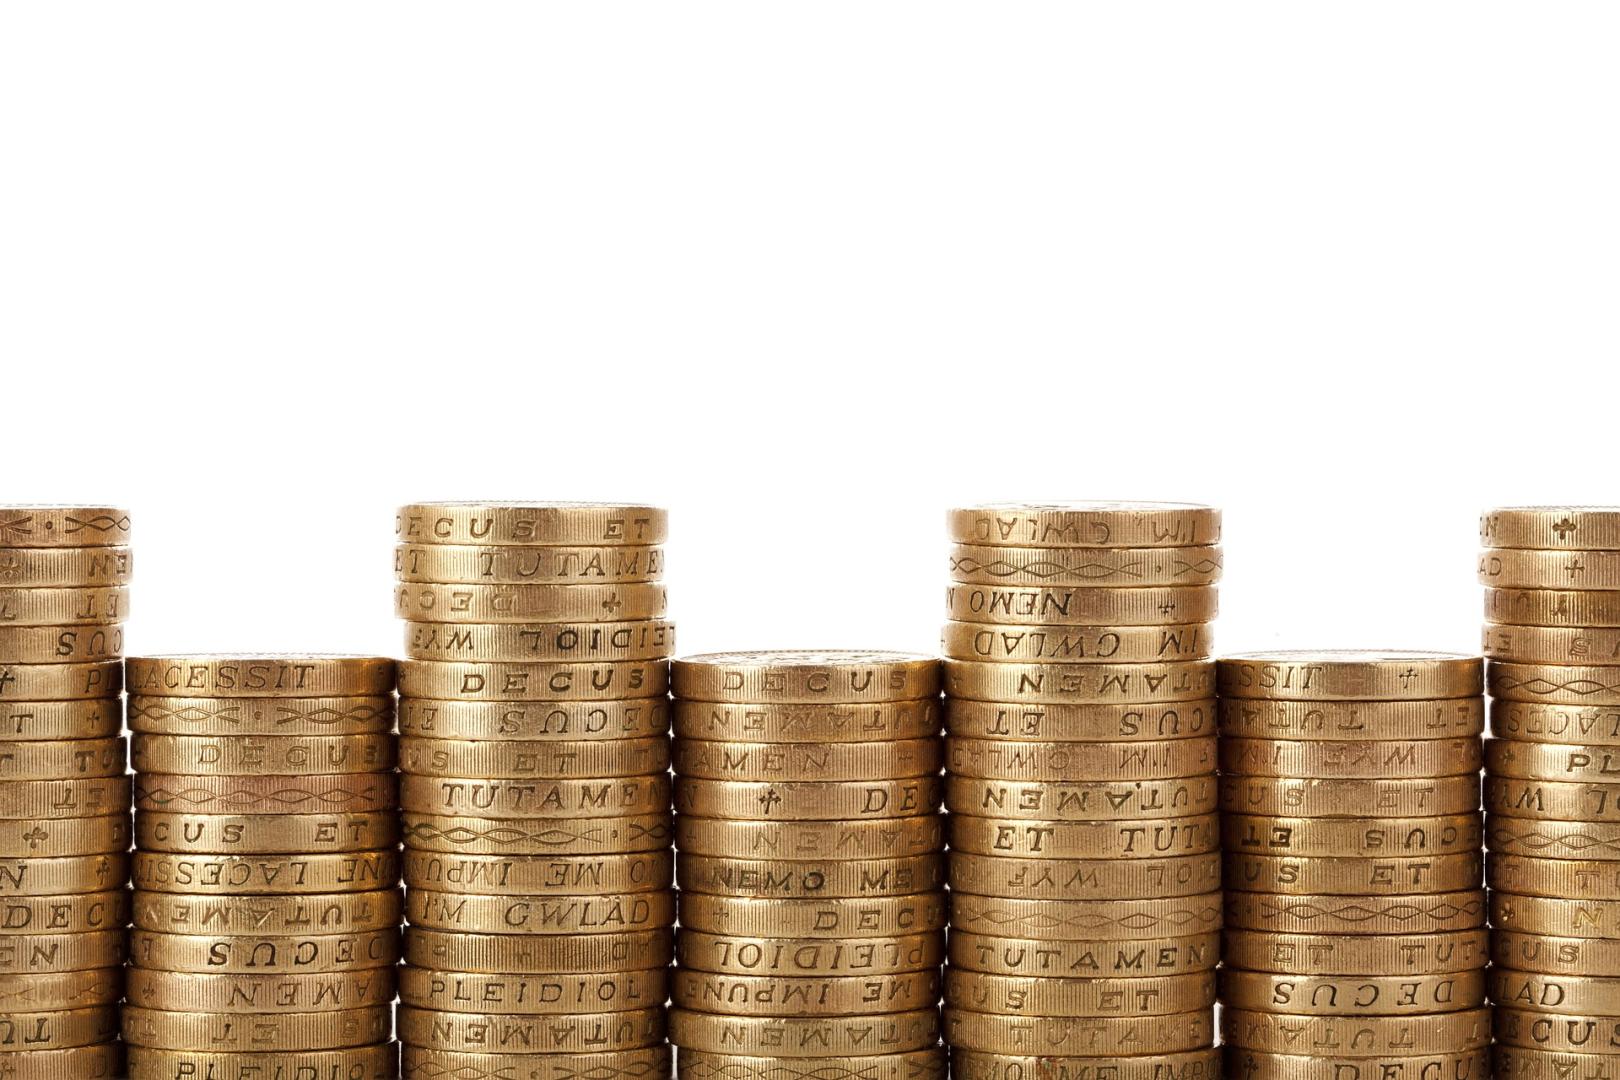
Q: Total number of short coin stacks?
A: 3